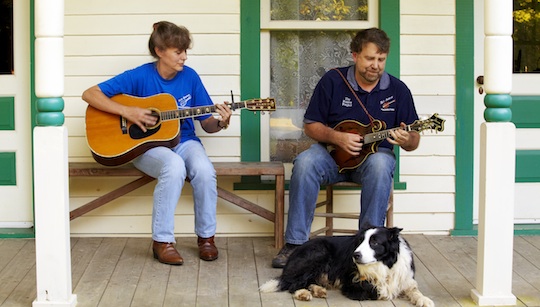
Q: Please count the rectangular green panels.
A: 4